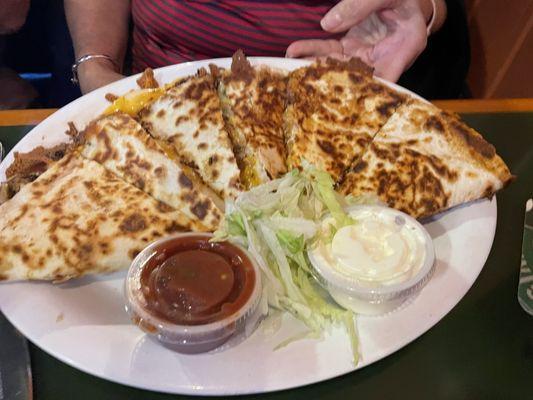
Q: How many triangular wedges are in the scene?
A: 6